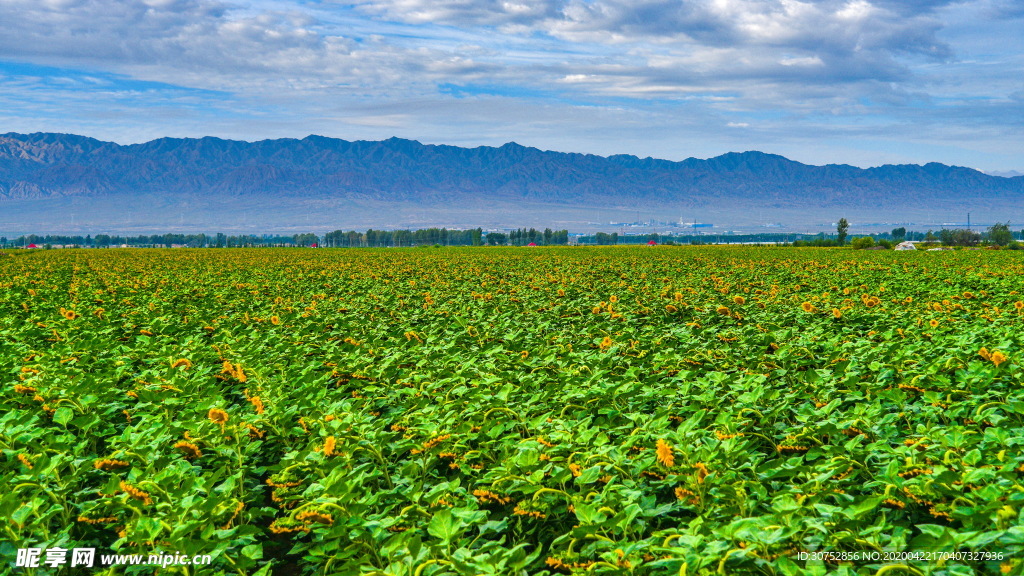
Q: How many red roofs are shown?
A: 4